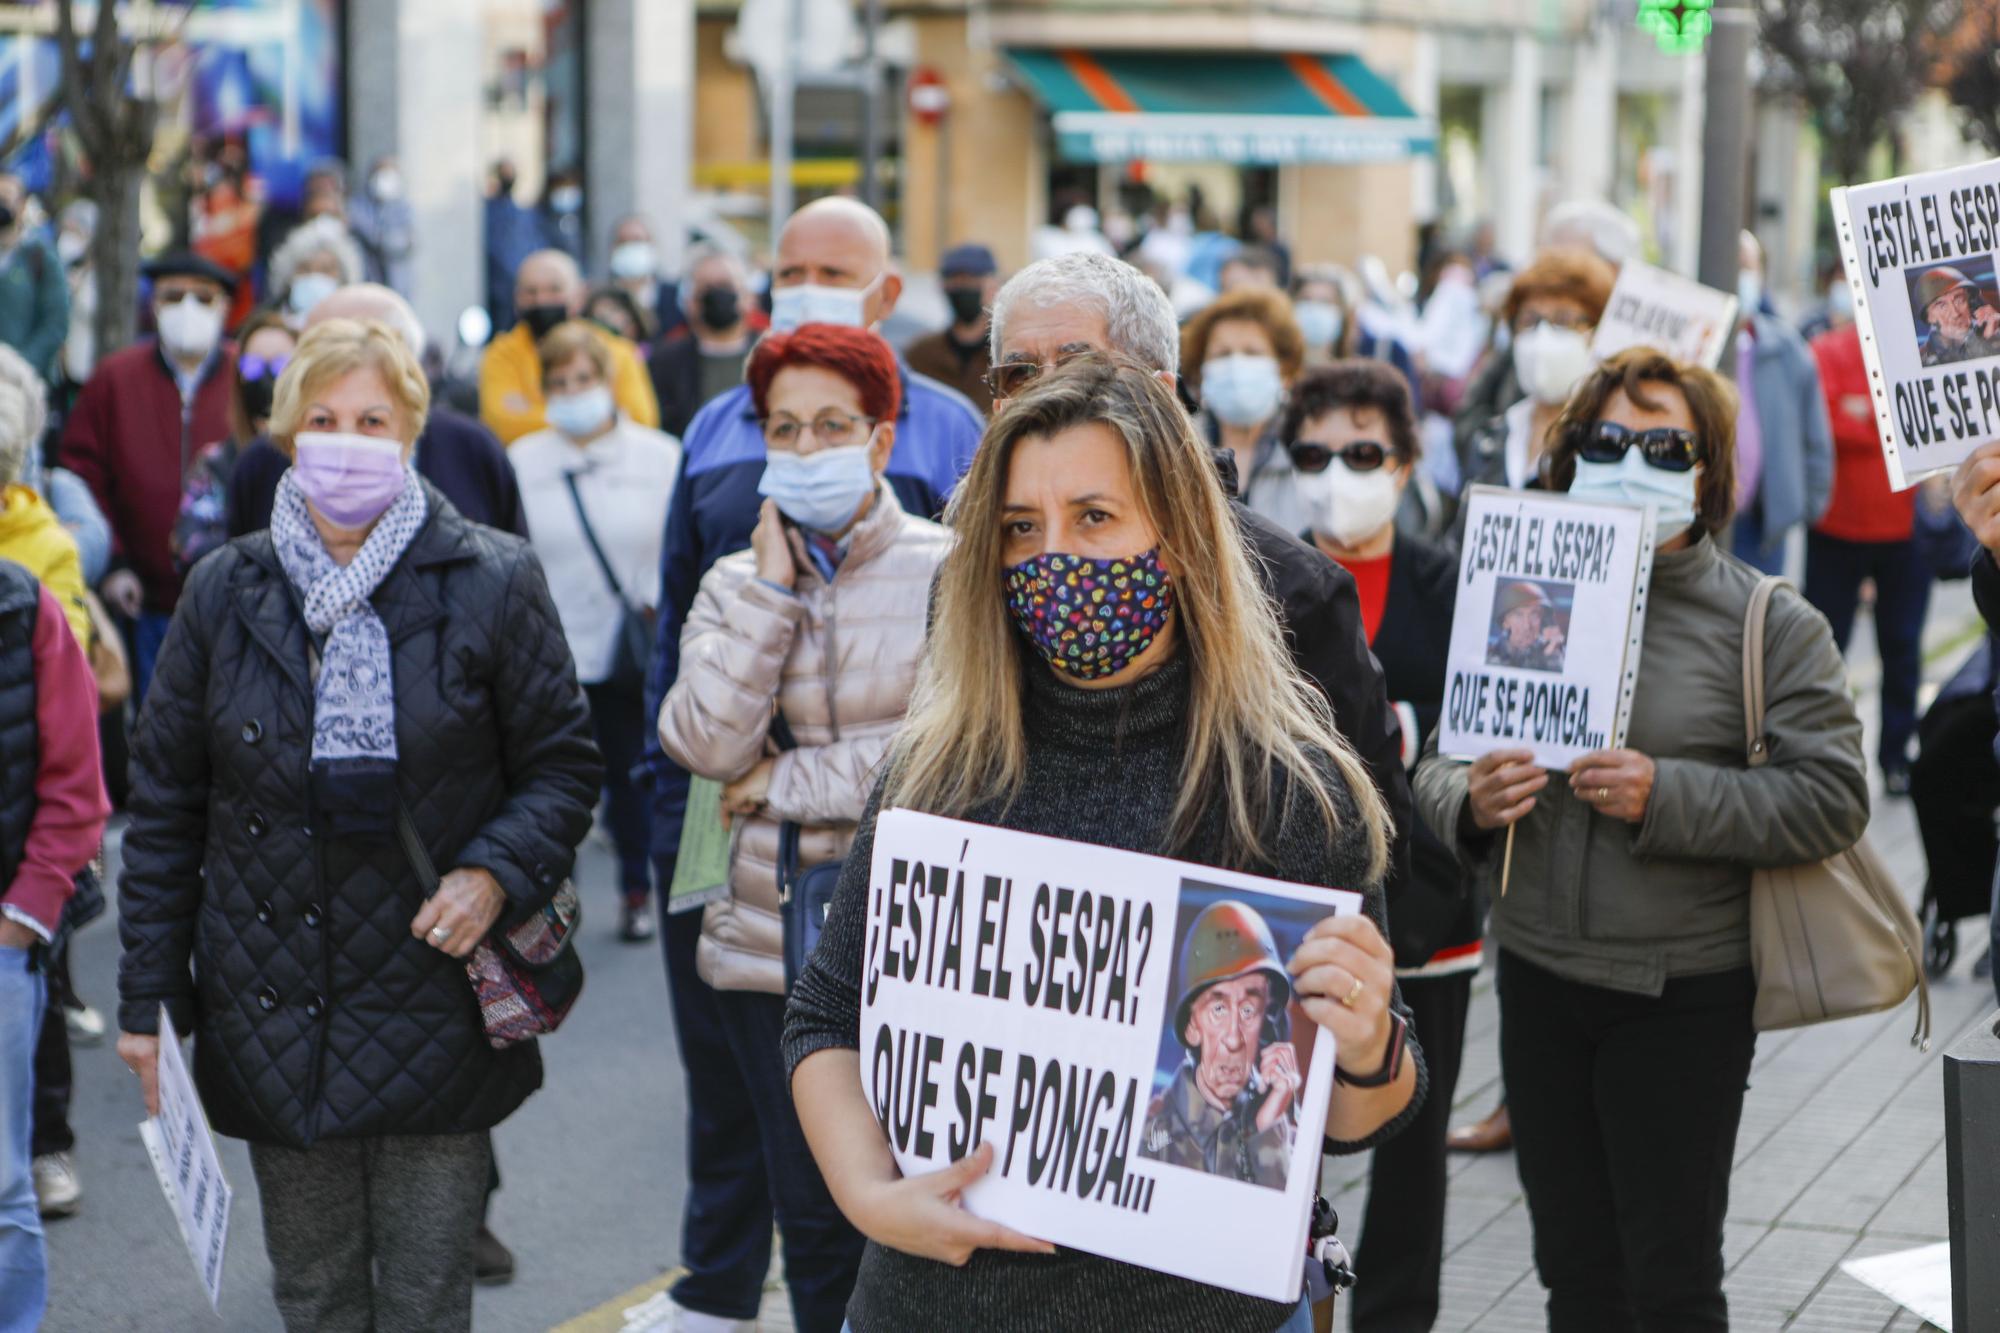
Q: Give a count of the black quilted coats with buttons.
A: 1